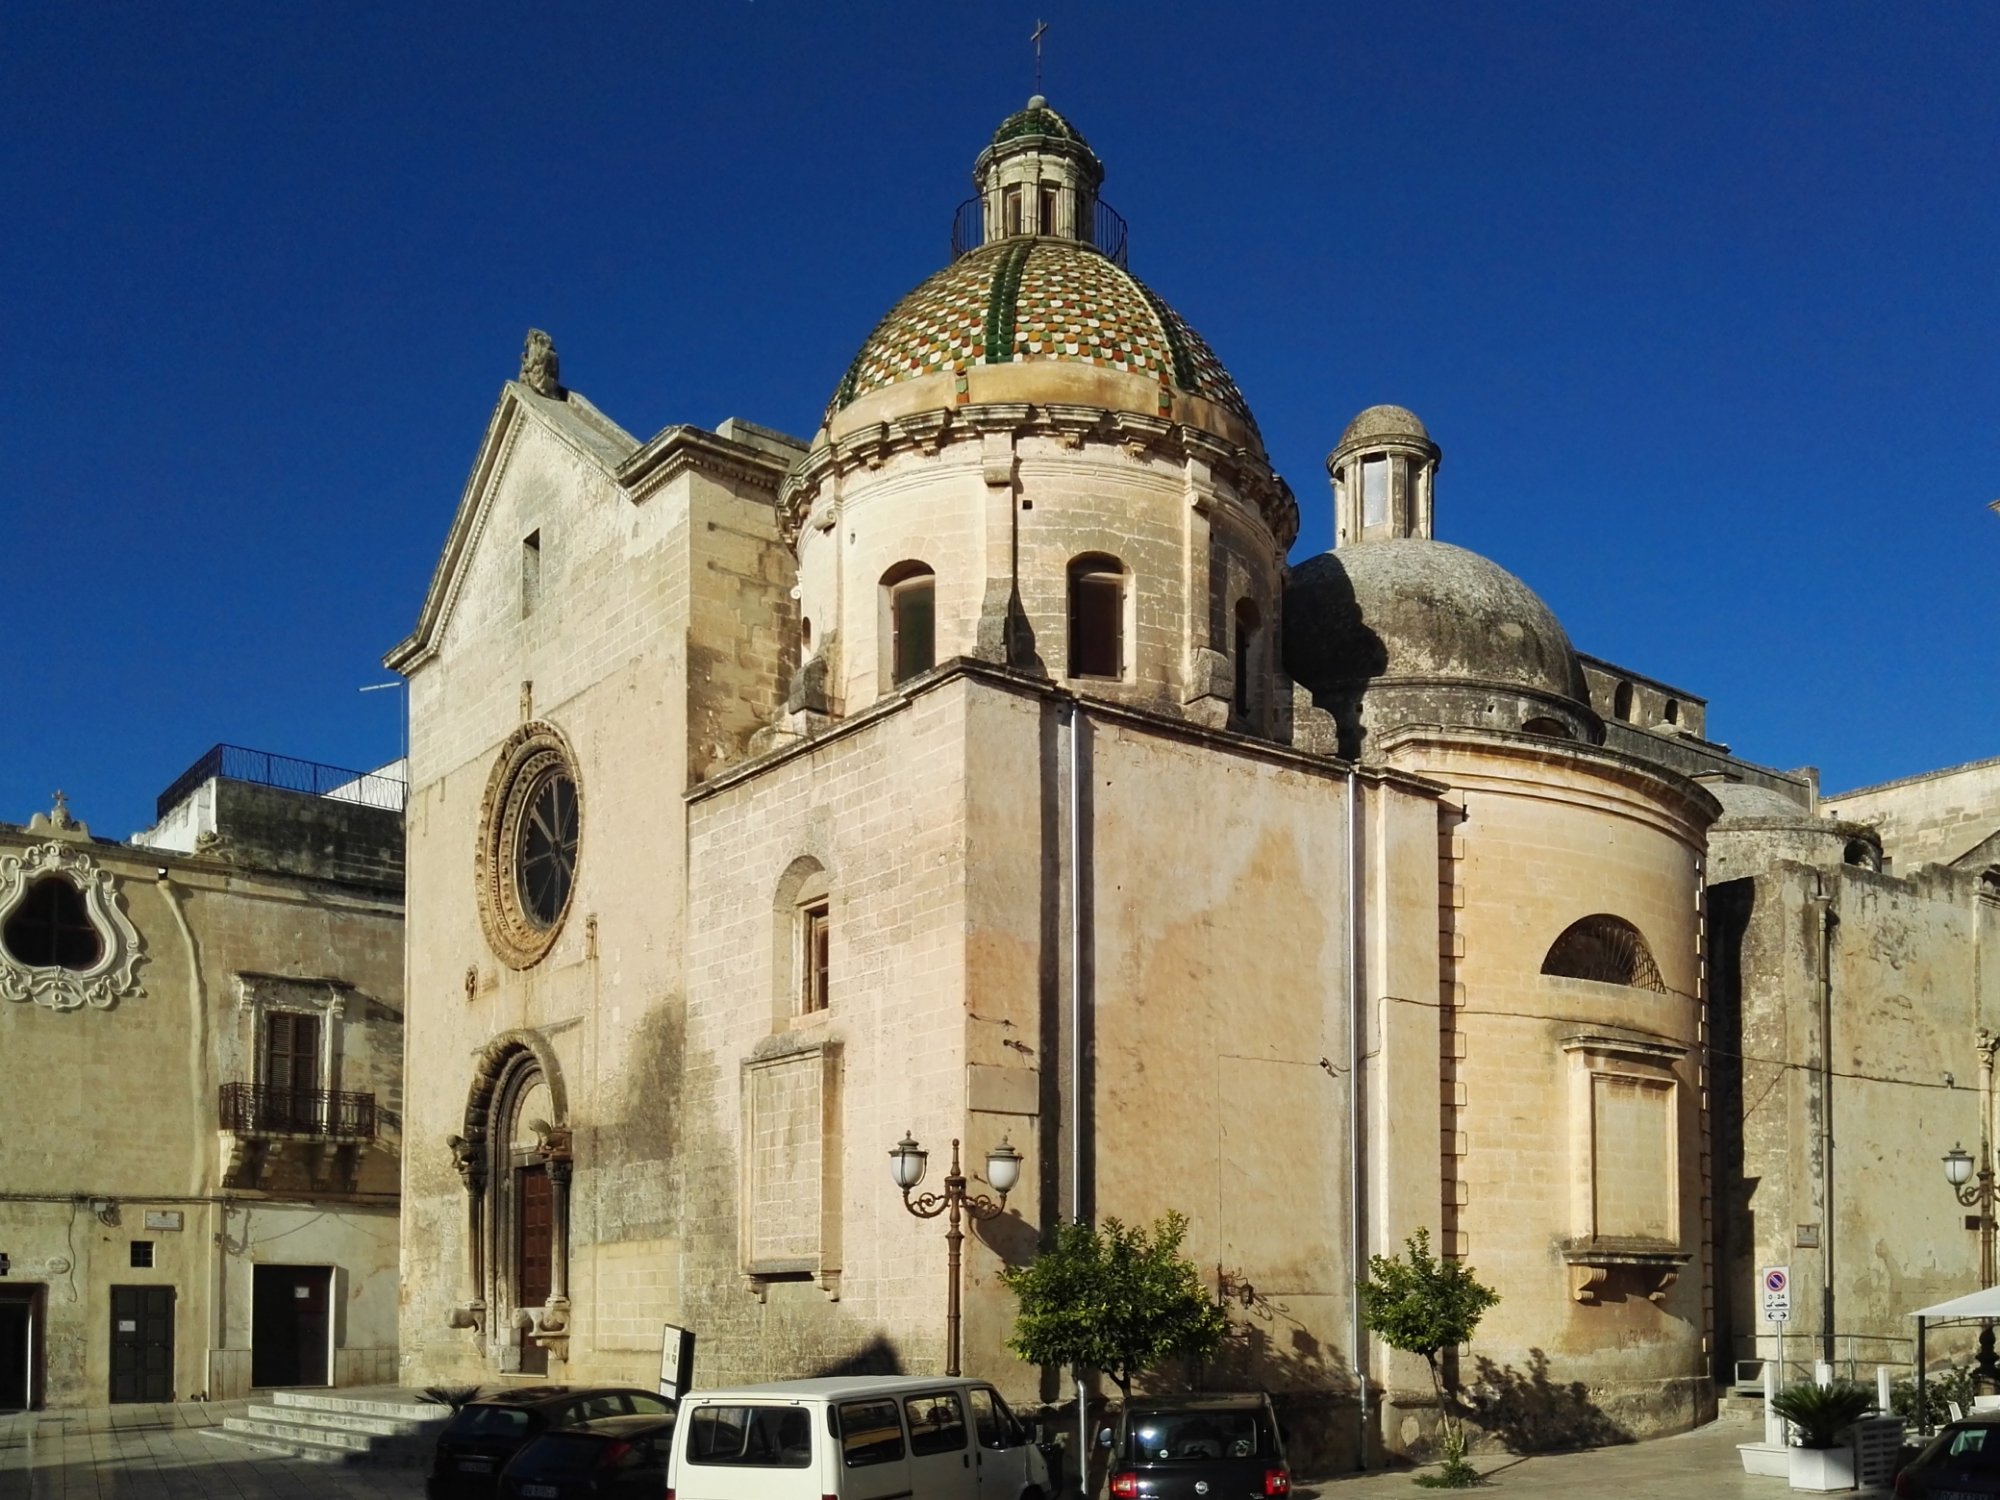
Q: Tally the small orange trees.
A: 2